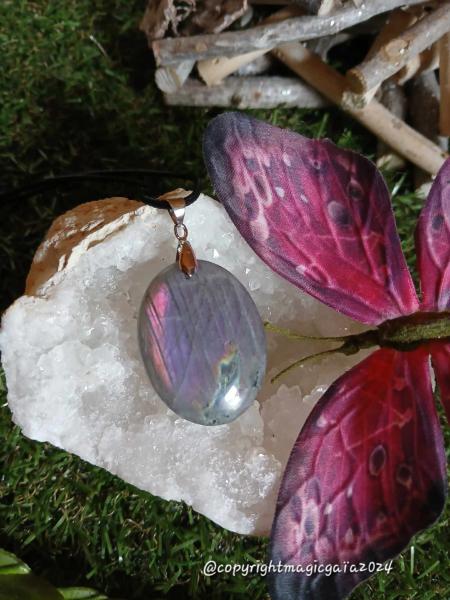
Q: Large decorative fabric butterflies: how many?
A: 1